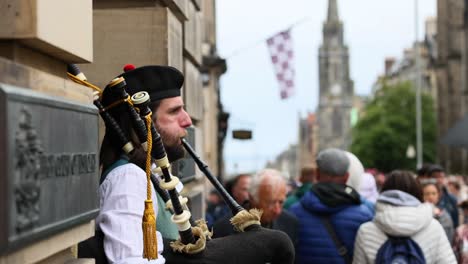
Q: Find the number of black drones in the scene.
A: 3